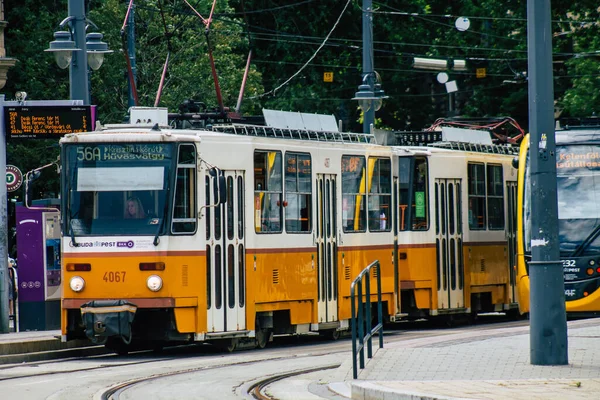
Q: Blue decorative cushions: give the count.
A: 0